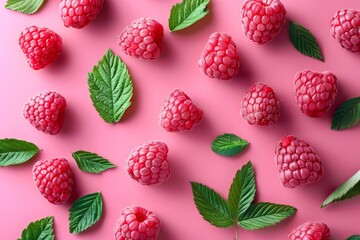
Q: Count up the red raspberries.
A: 15